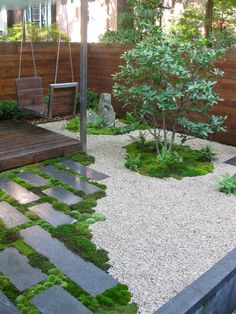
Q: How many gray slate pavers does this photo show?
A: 11